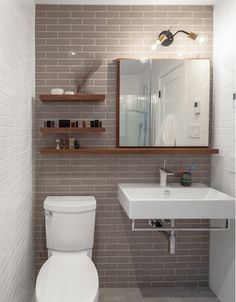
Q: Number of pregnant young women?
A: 0